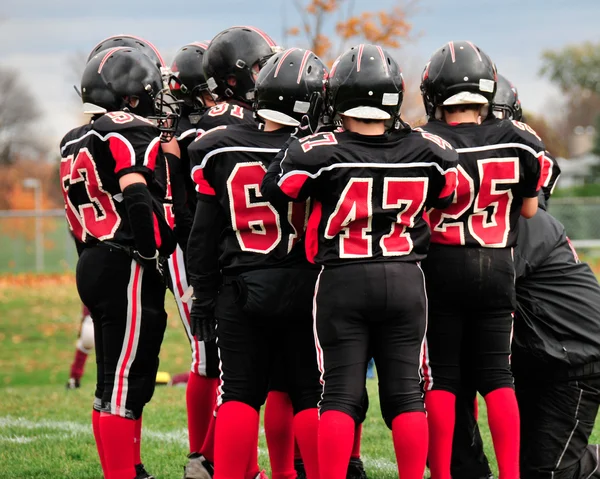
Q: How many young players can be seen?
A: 8